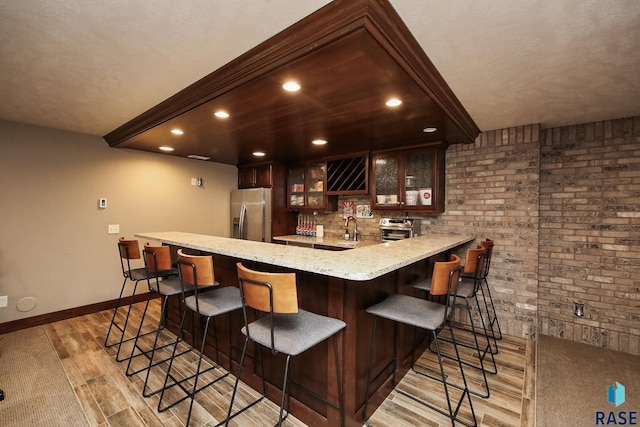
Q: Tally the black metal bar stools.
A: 7